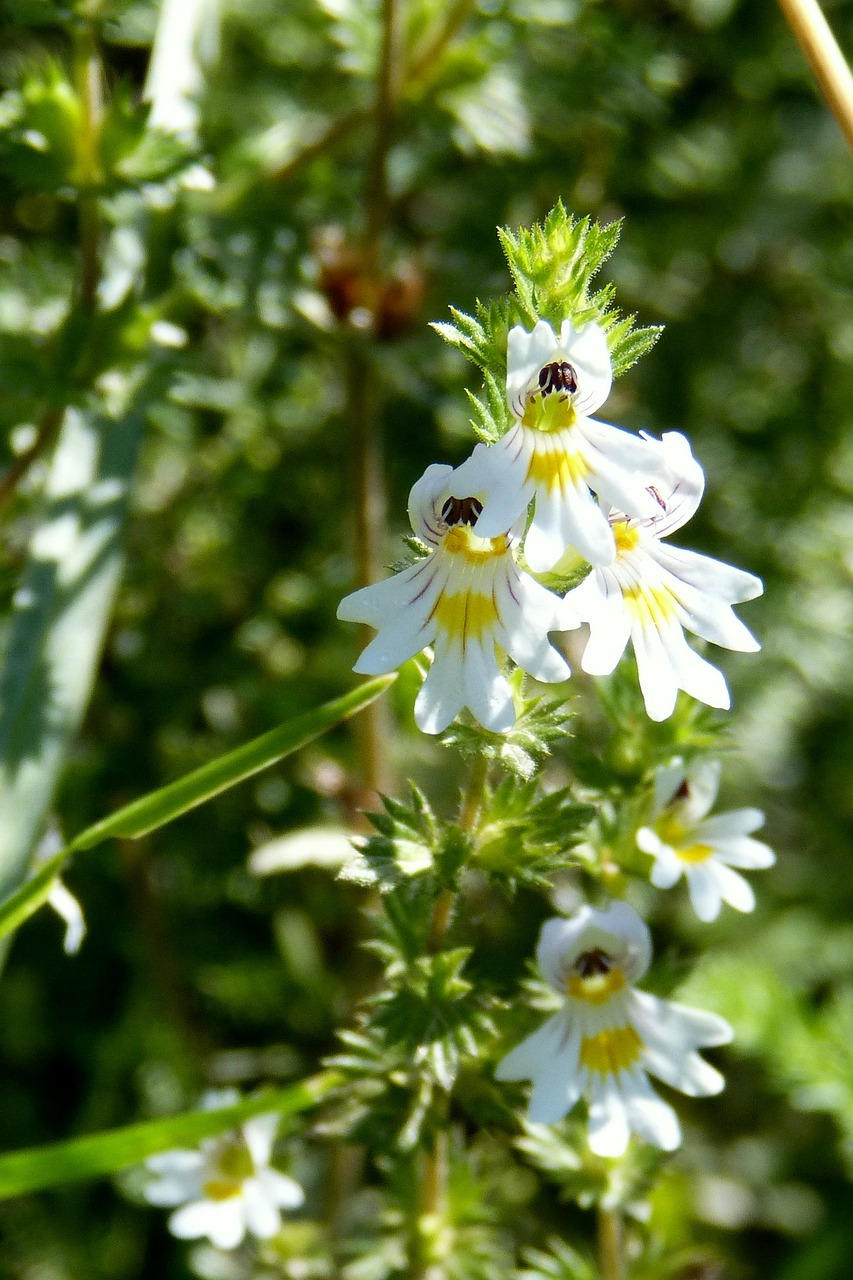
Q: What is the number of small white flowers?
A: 6